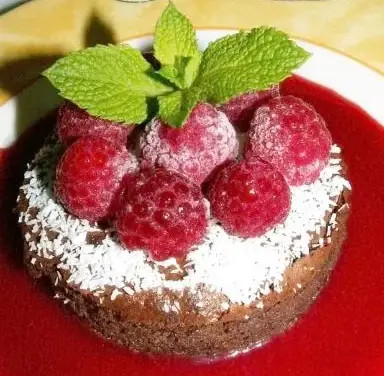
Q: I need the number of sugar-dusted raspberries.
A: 7